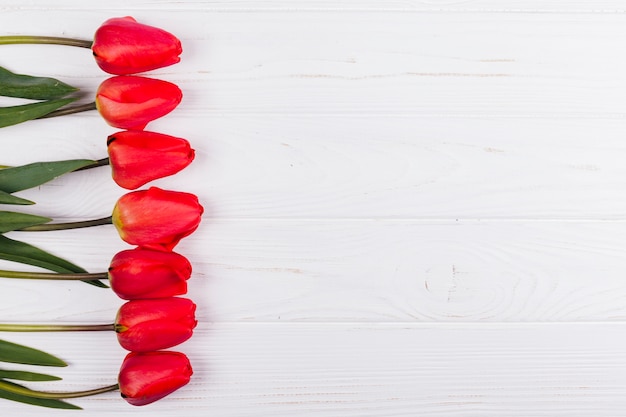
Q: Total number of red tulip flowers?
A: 7